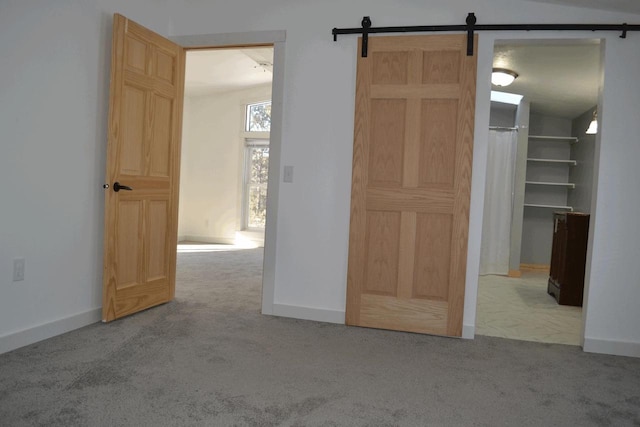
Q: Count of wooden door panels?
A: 12